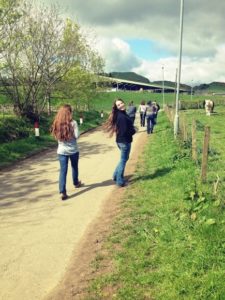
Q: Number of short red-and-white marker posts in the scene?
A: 3